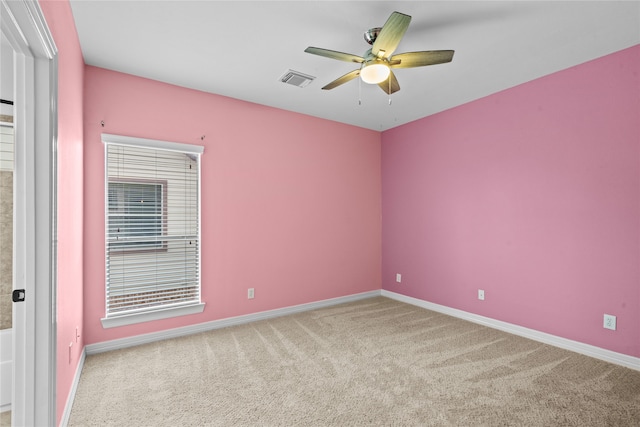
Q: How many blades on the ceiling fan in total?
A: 5